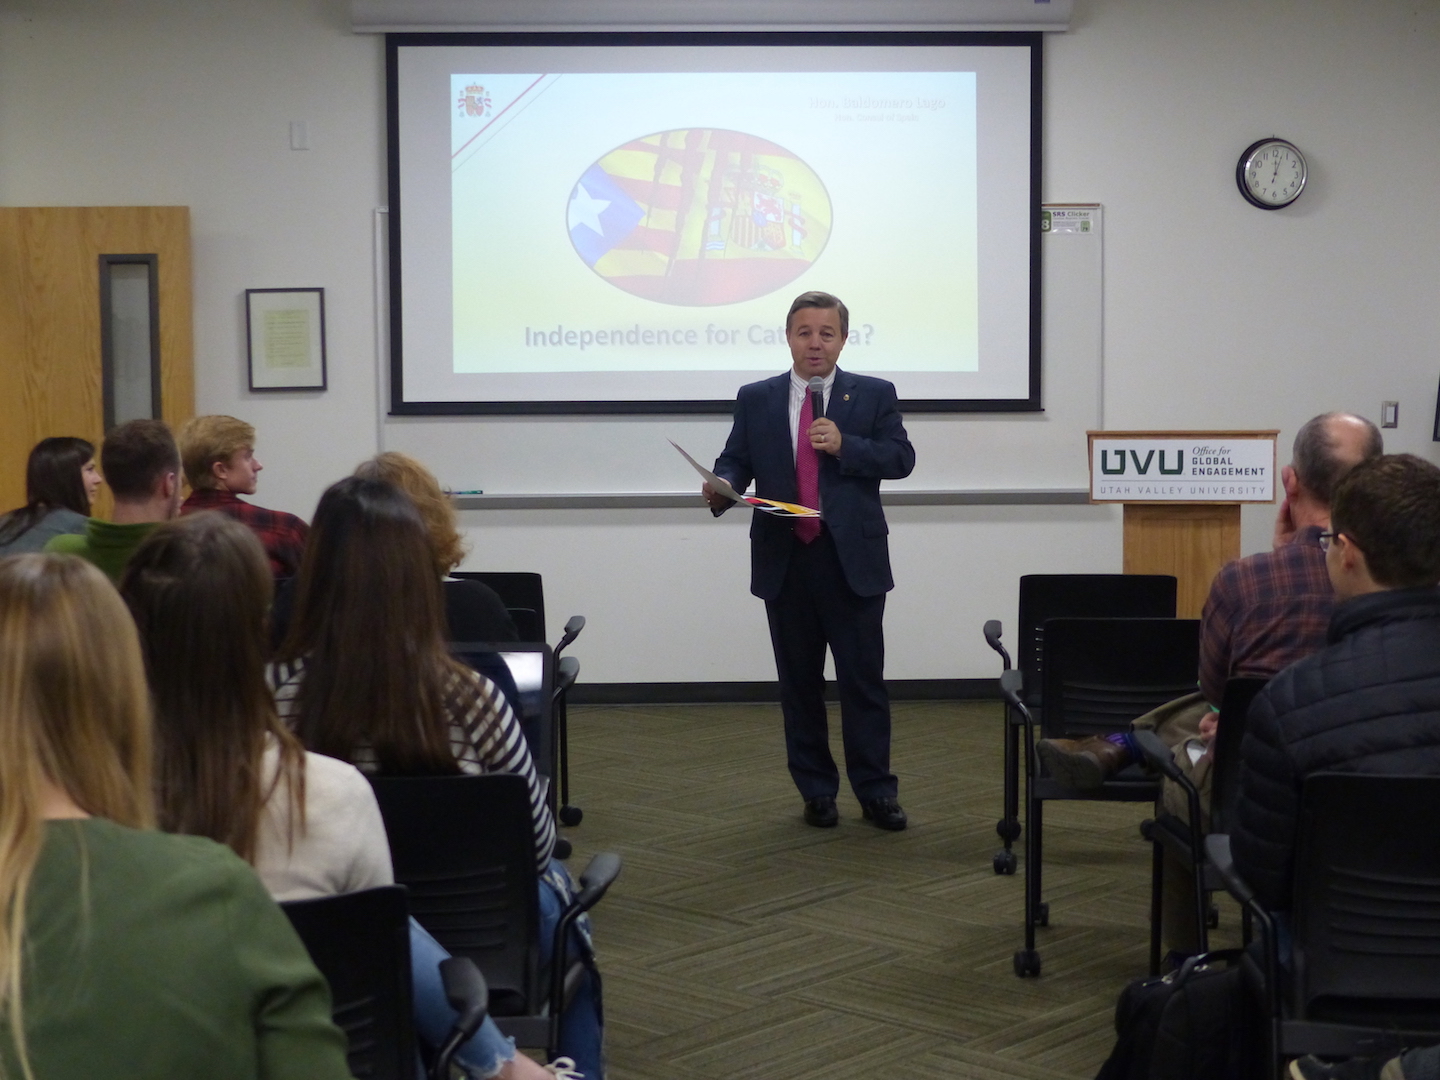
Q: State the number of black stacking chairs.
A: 8